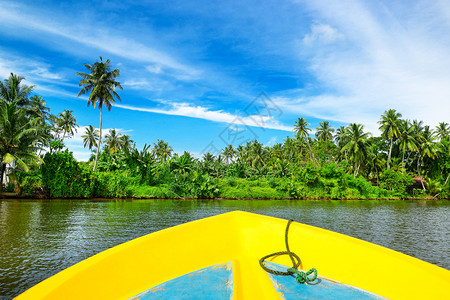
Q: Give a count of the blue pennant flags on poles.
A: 0